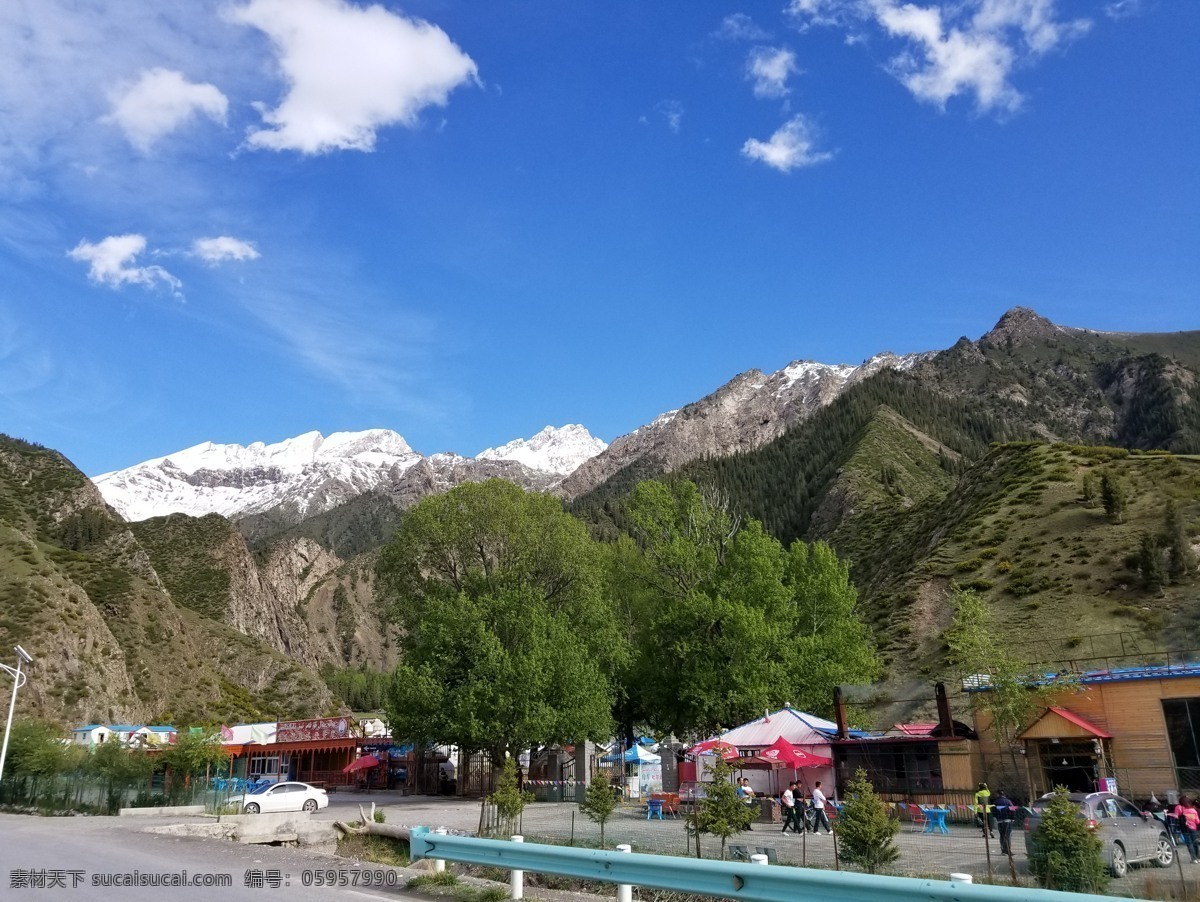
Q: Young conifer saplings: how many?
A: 5